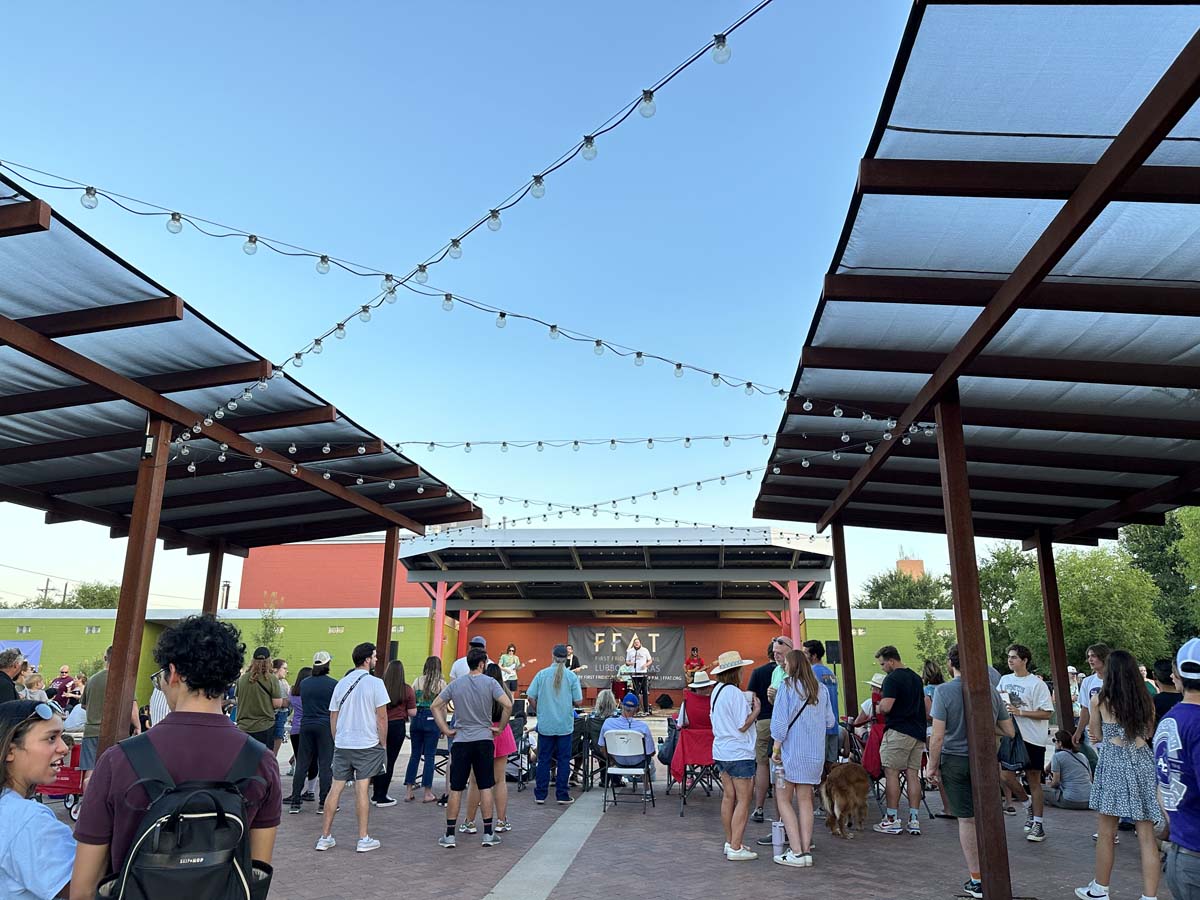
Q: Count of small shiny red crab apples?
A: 0